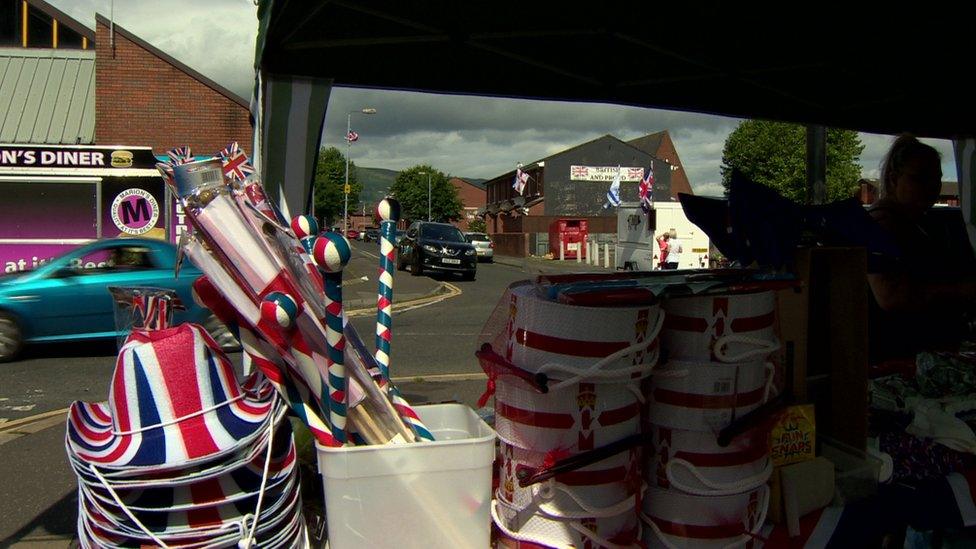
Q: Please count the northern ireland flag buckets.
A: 8